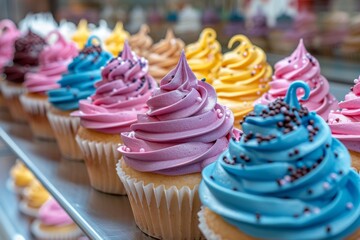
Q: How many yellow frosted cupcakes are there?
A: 6